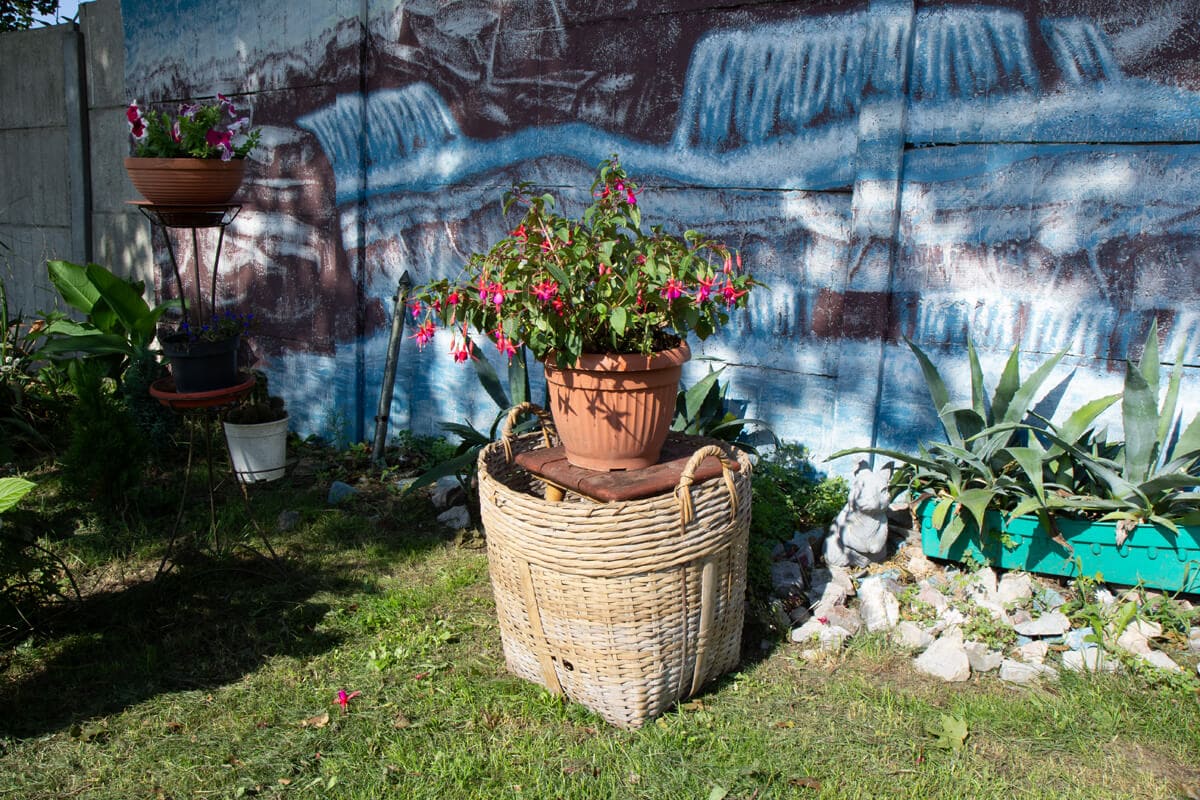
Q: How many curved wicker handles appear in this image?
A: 2